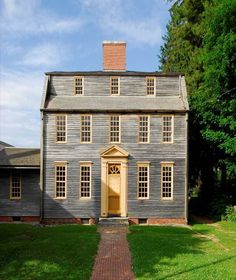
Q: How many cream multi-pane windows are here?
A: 13